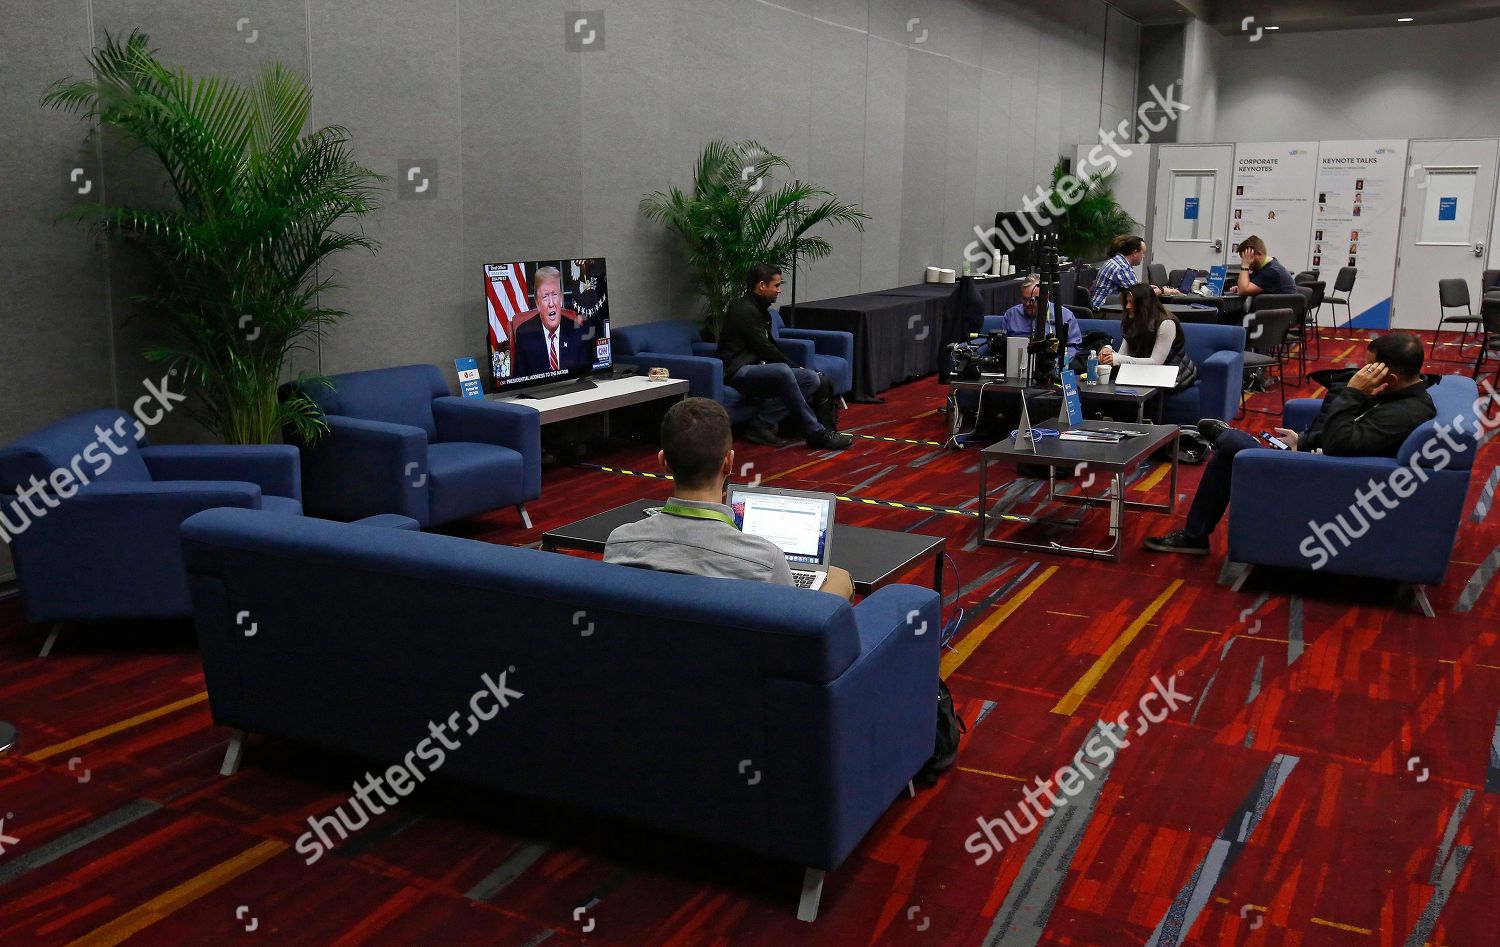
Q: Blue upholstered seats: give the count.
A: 7